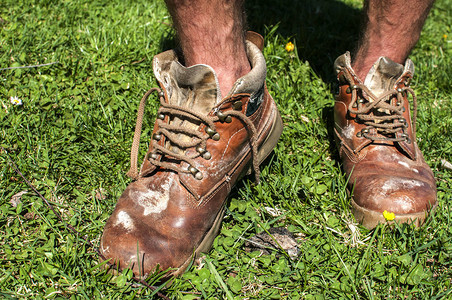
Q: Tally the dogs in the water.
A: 0